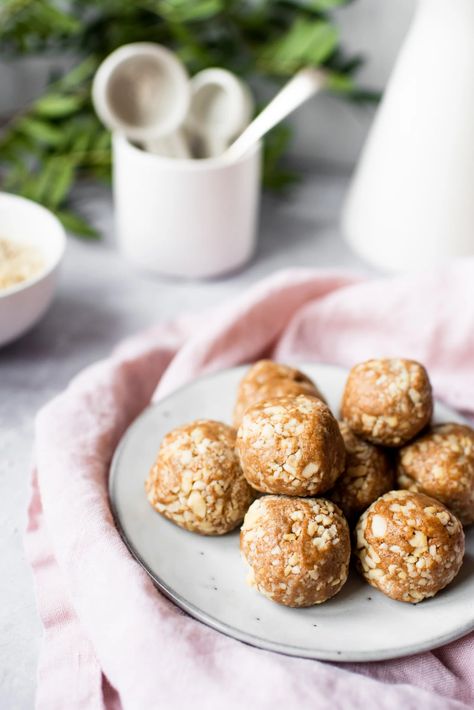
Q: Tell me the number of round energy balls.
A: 8